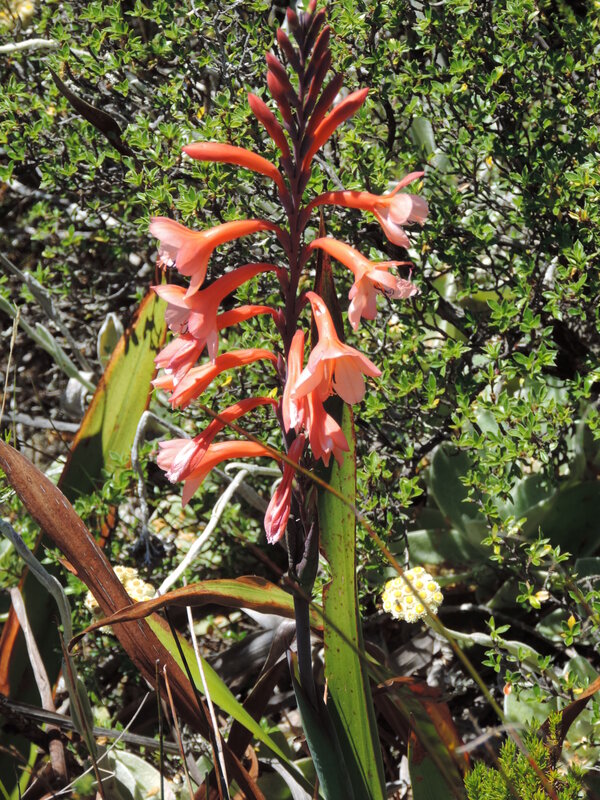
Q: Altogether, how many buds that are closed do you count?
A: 12